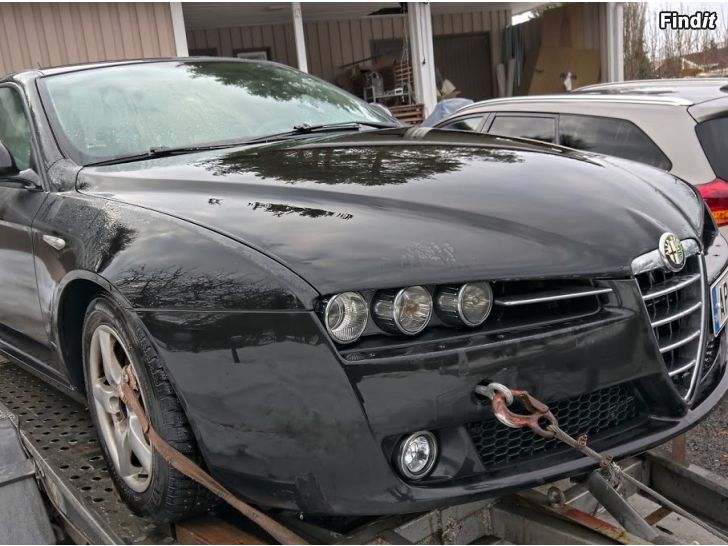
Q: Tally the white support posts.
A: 4